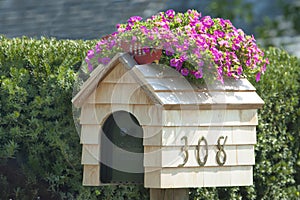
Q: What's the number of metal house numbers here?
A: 3